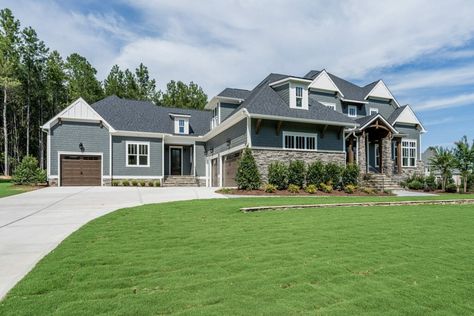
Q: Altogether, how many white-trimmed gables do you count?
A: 5